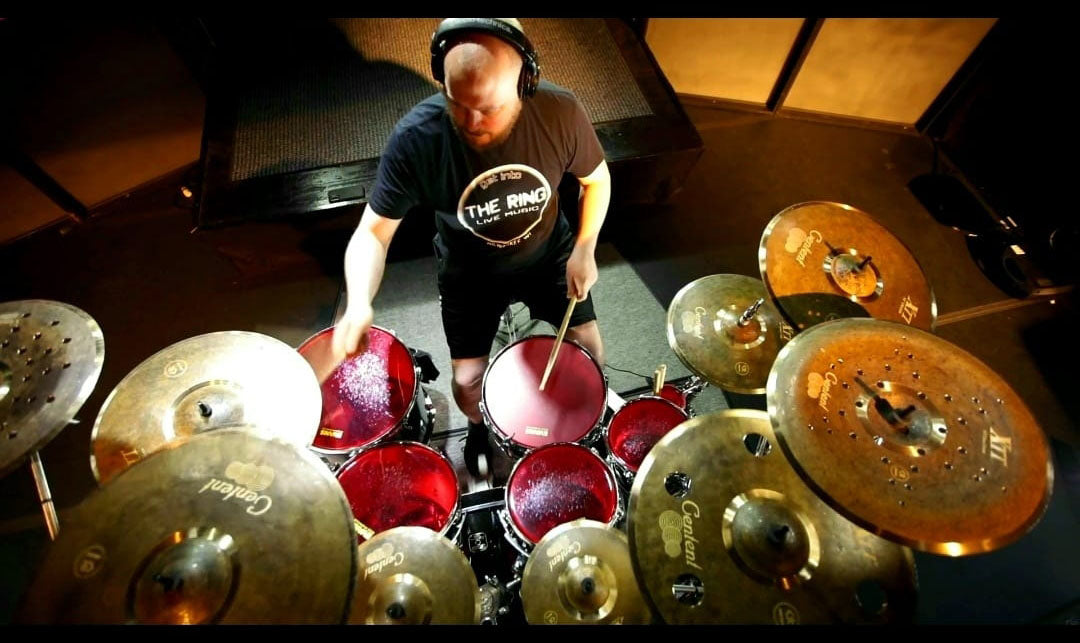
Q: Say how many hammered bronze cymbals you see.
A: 9